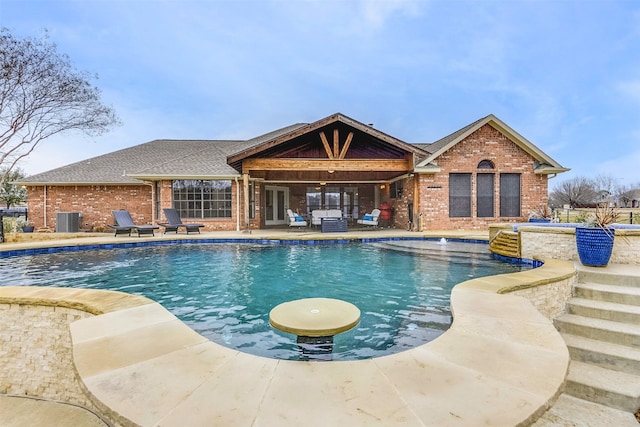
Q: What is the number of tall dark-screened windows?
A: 3